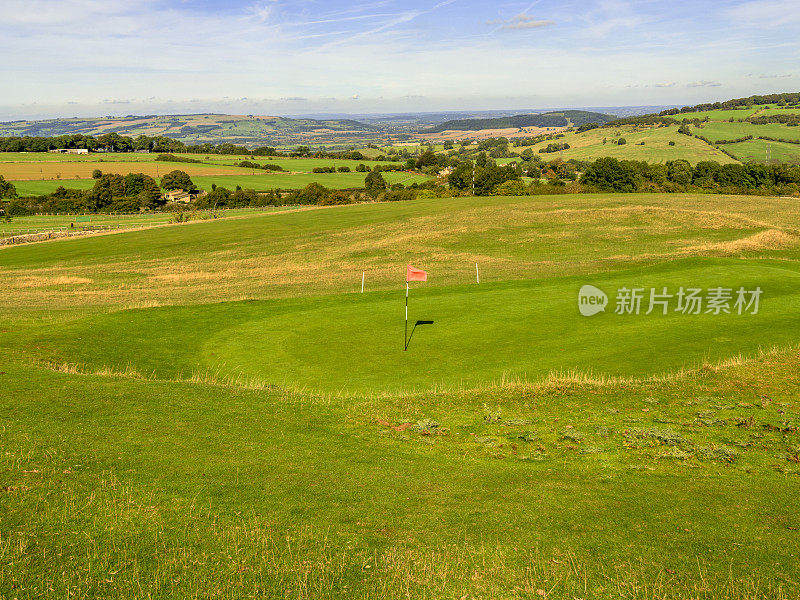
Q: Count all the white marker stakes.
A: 2